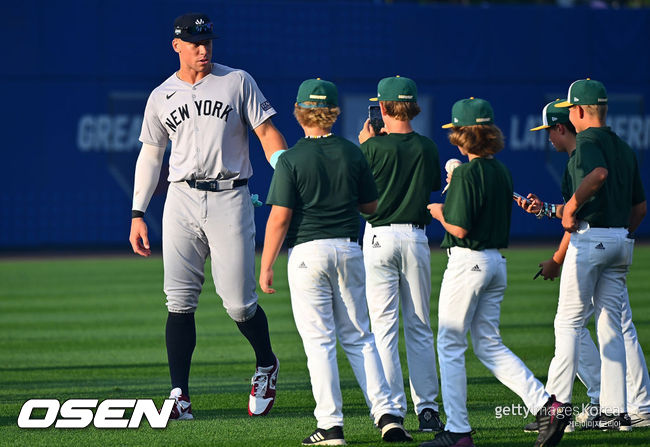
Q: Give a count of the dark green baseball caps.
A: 5